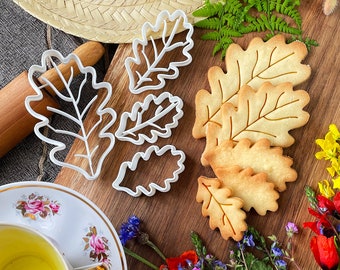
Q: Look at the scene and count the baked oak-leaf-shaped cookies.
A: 5